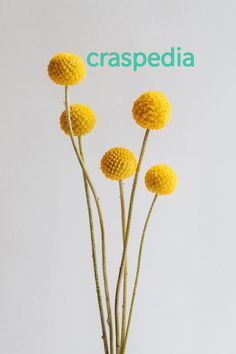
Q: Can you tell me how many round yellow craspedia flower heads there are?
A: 5